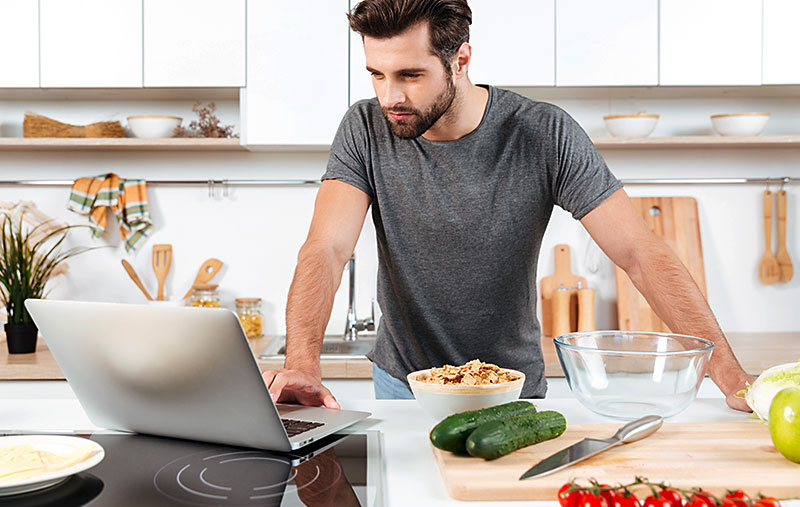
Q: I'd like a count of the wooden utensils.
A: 5